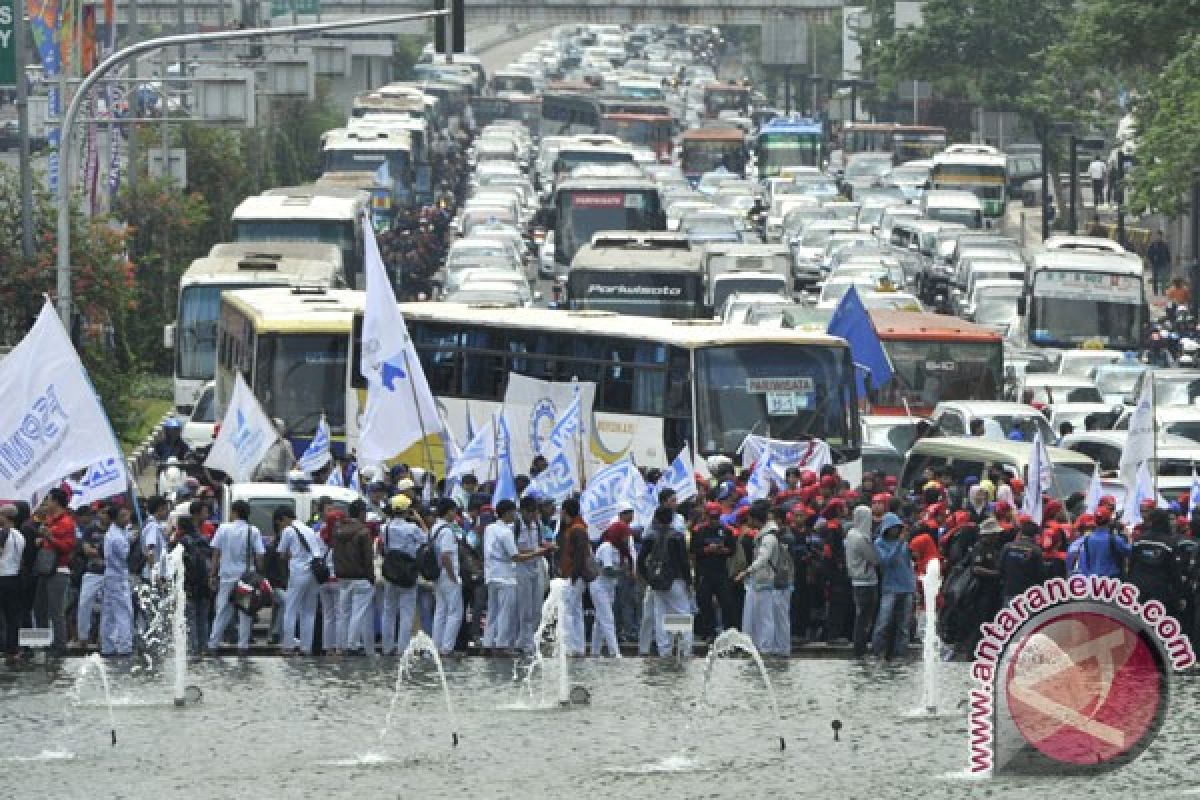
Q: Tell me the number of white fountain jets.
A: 6